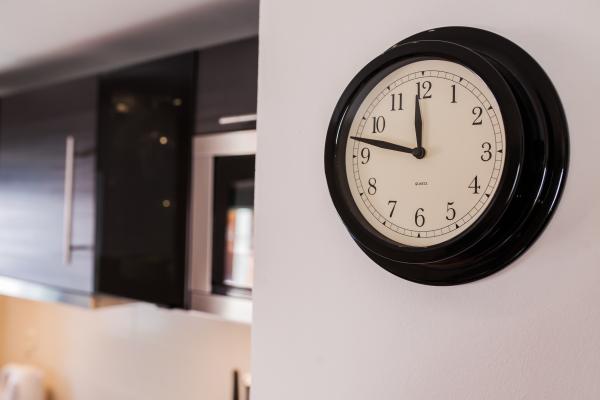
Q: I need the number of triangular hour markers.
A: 12